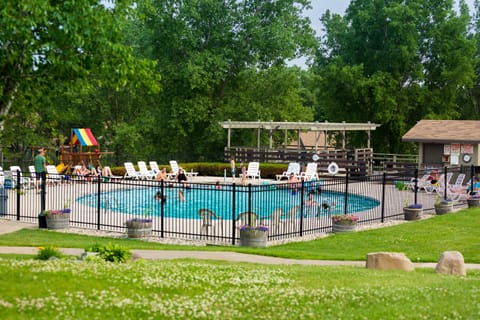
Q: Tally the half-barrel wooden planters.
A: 7